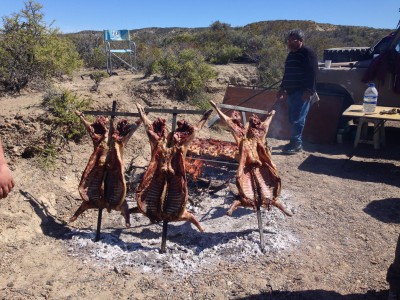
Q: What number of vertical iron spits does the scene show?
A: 3